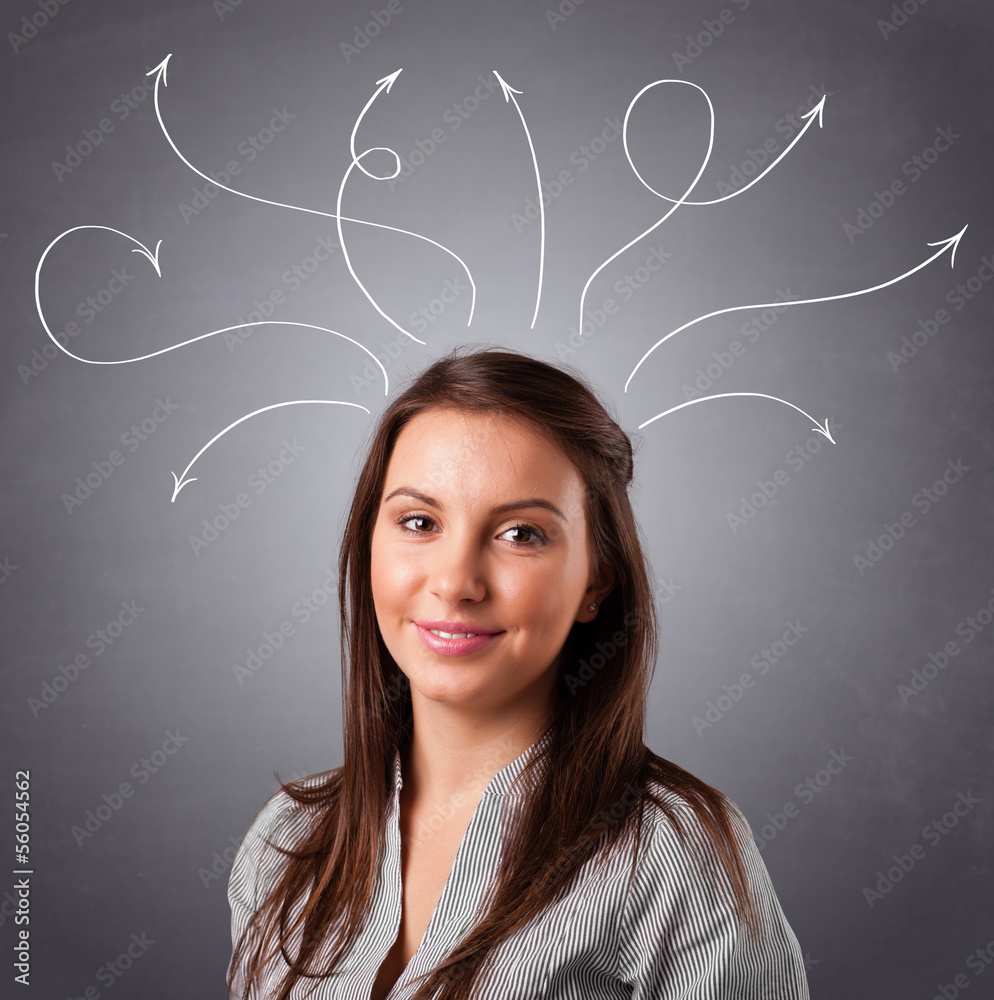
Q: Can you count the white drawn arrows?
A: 8